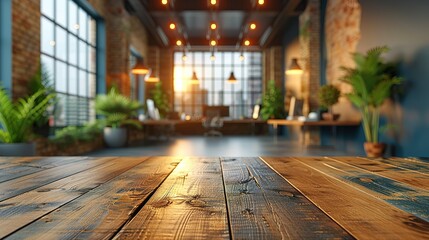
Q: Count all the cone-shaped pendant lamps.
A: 5